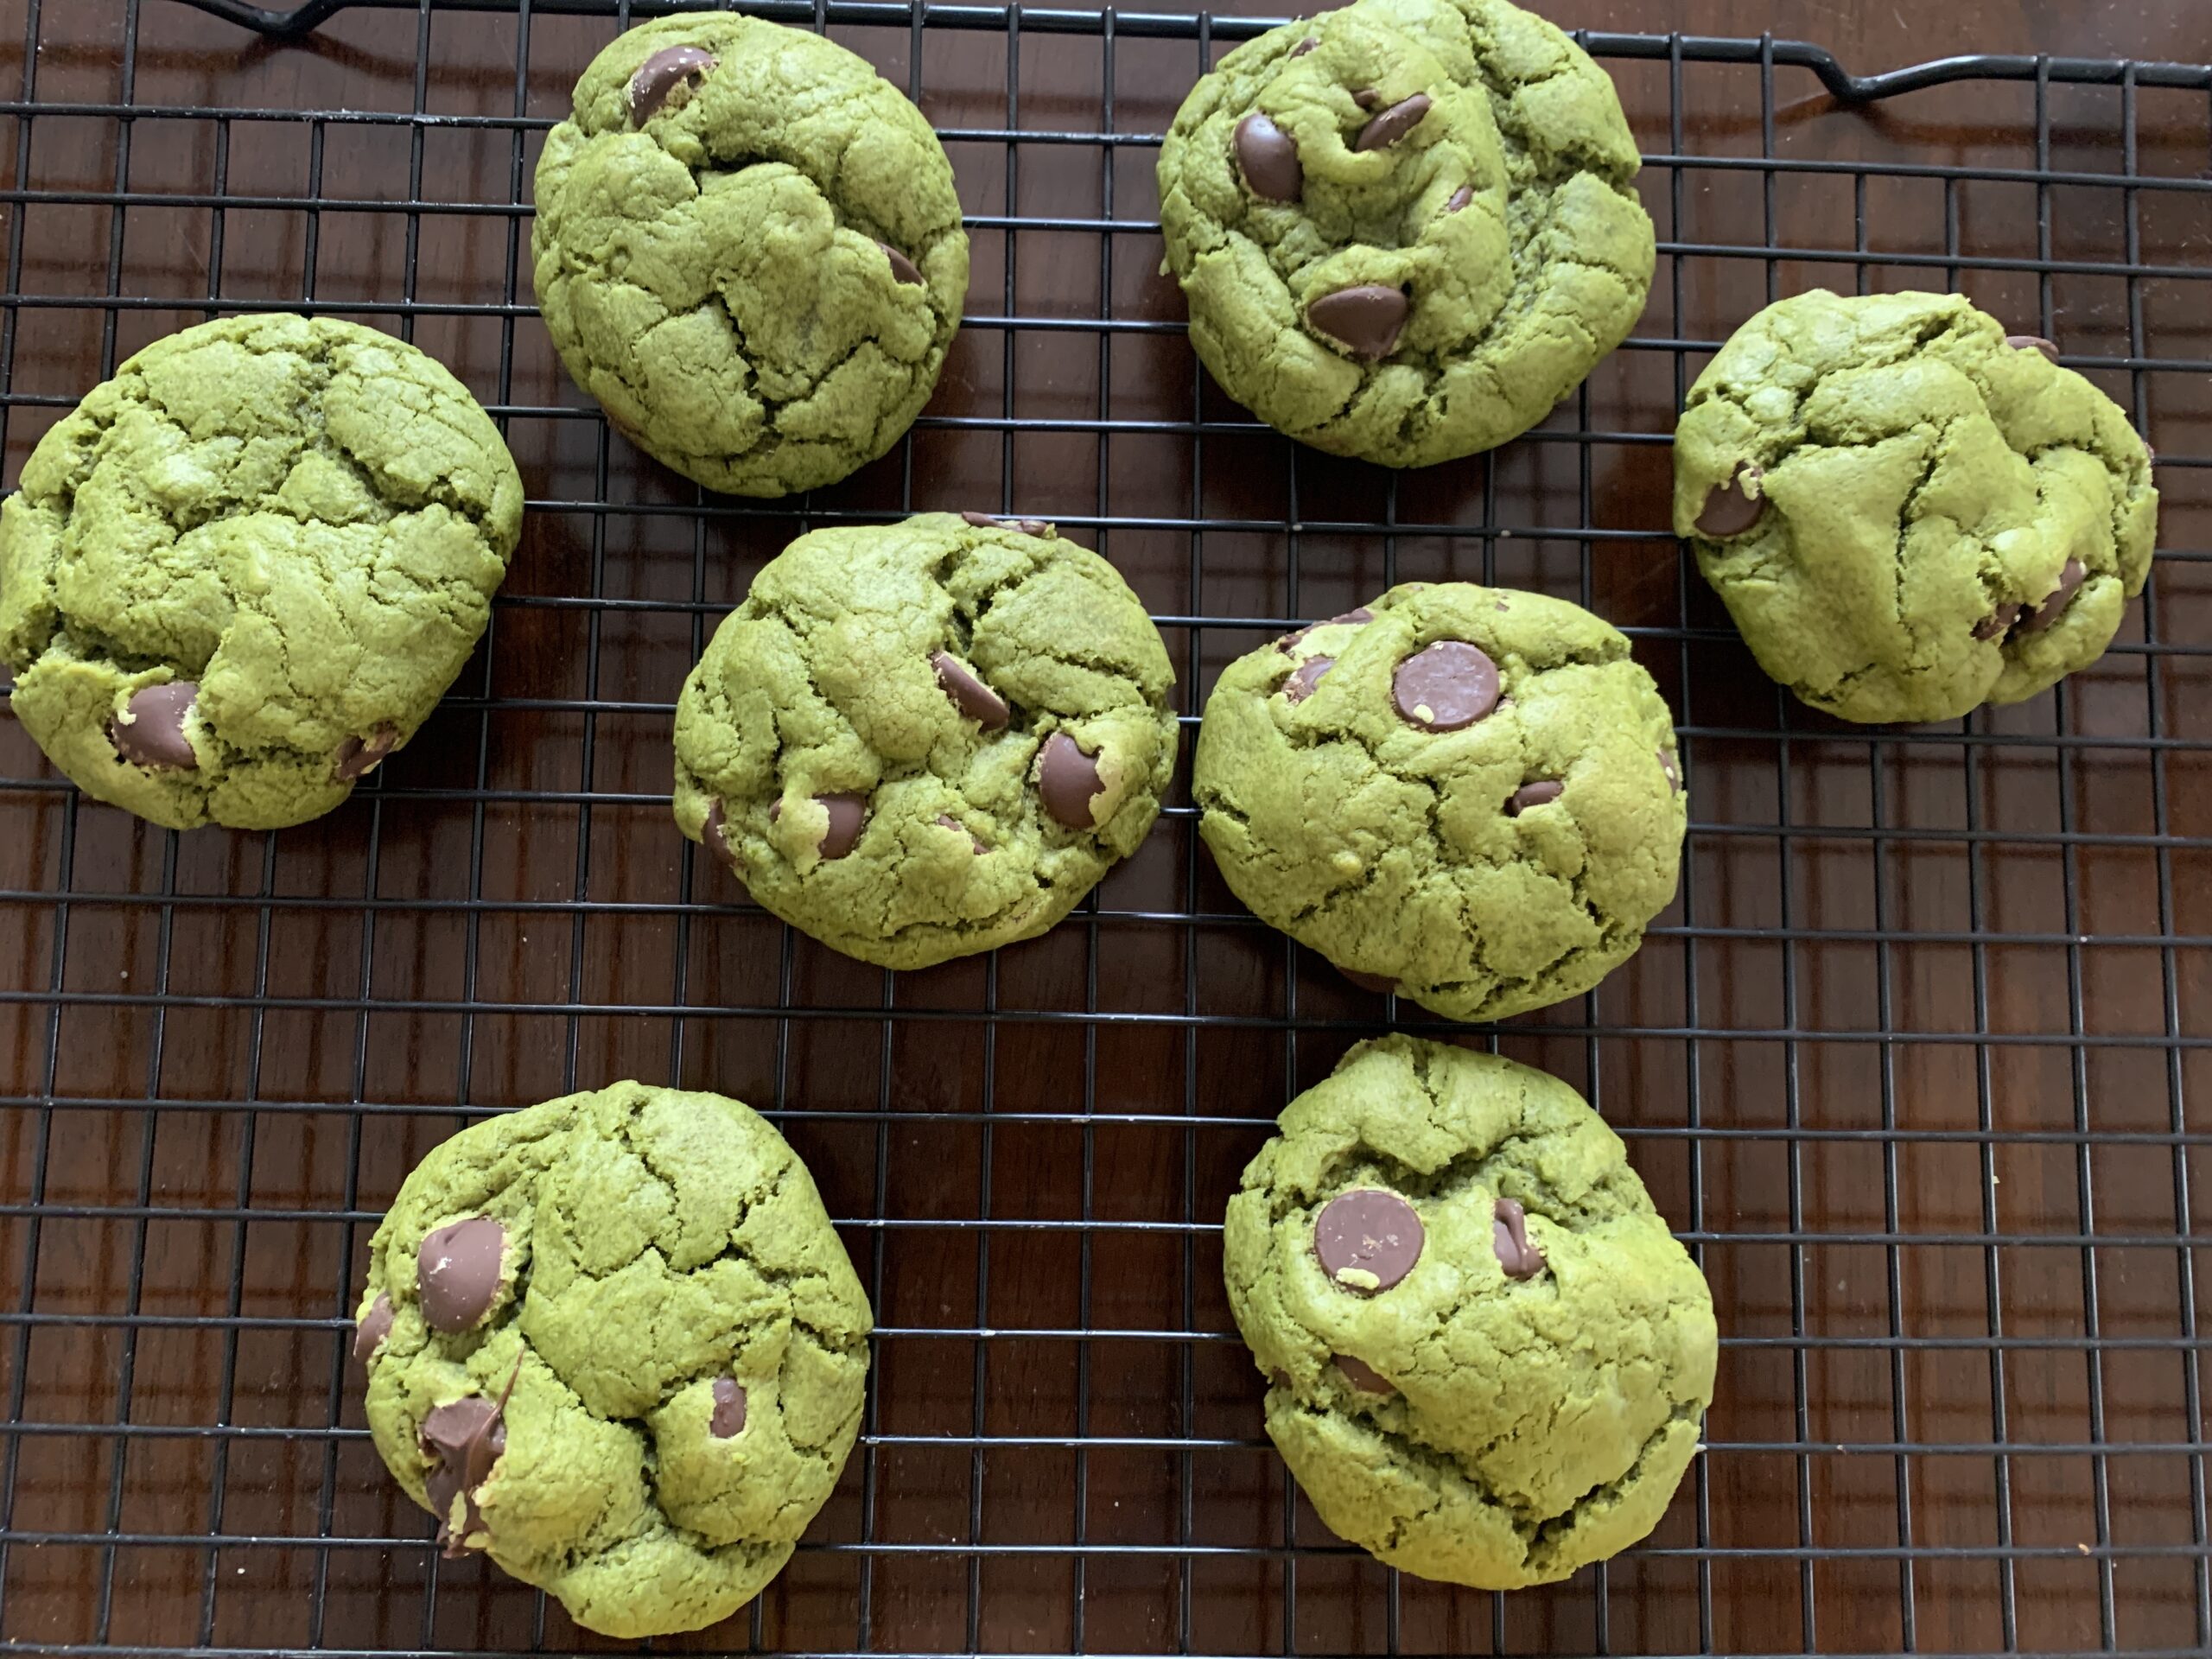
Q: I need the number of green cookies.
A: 8